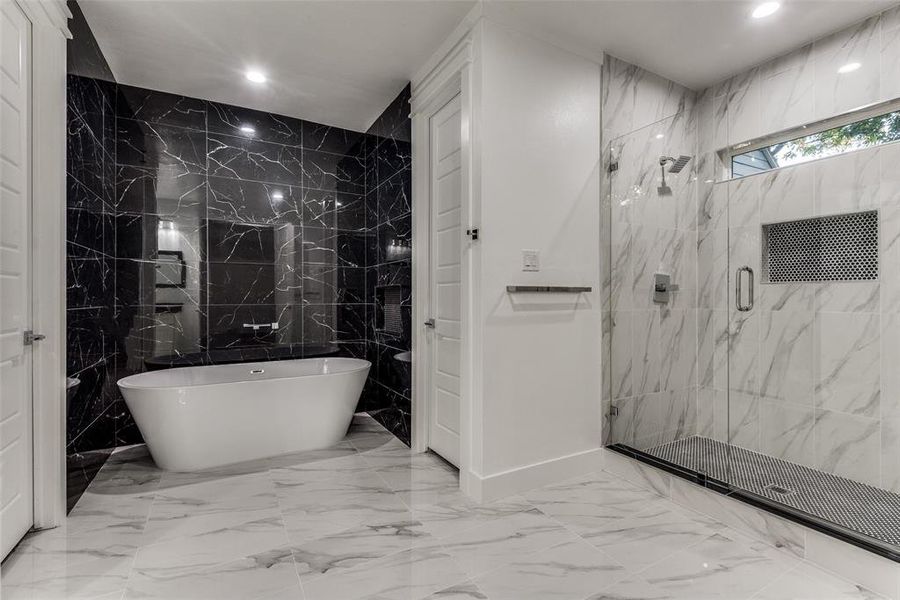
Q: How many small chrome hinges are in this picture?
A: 2